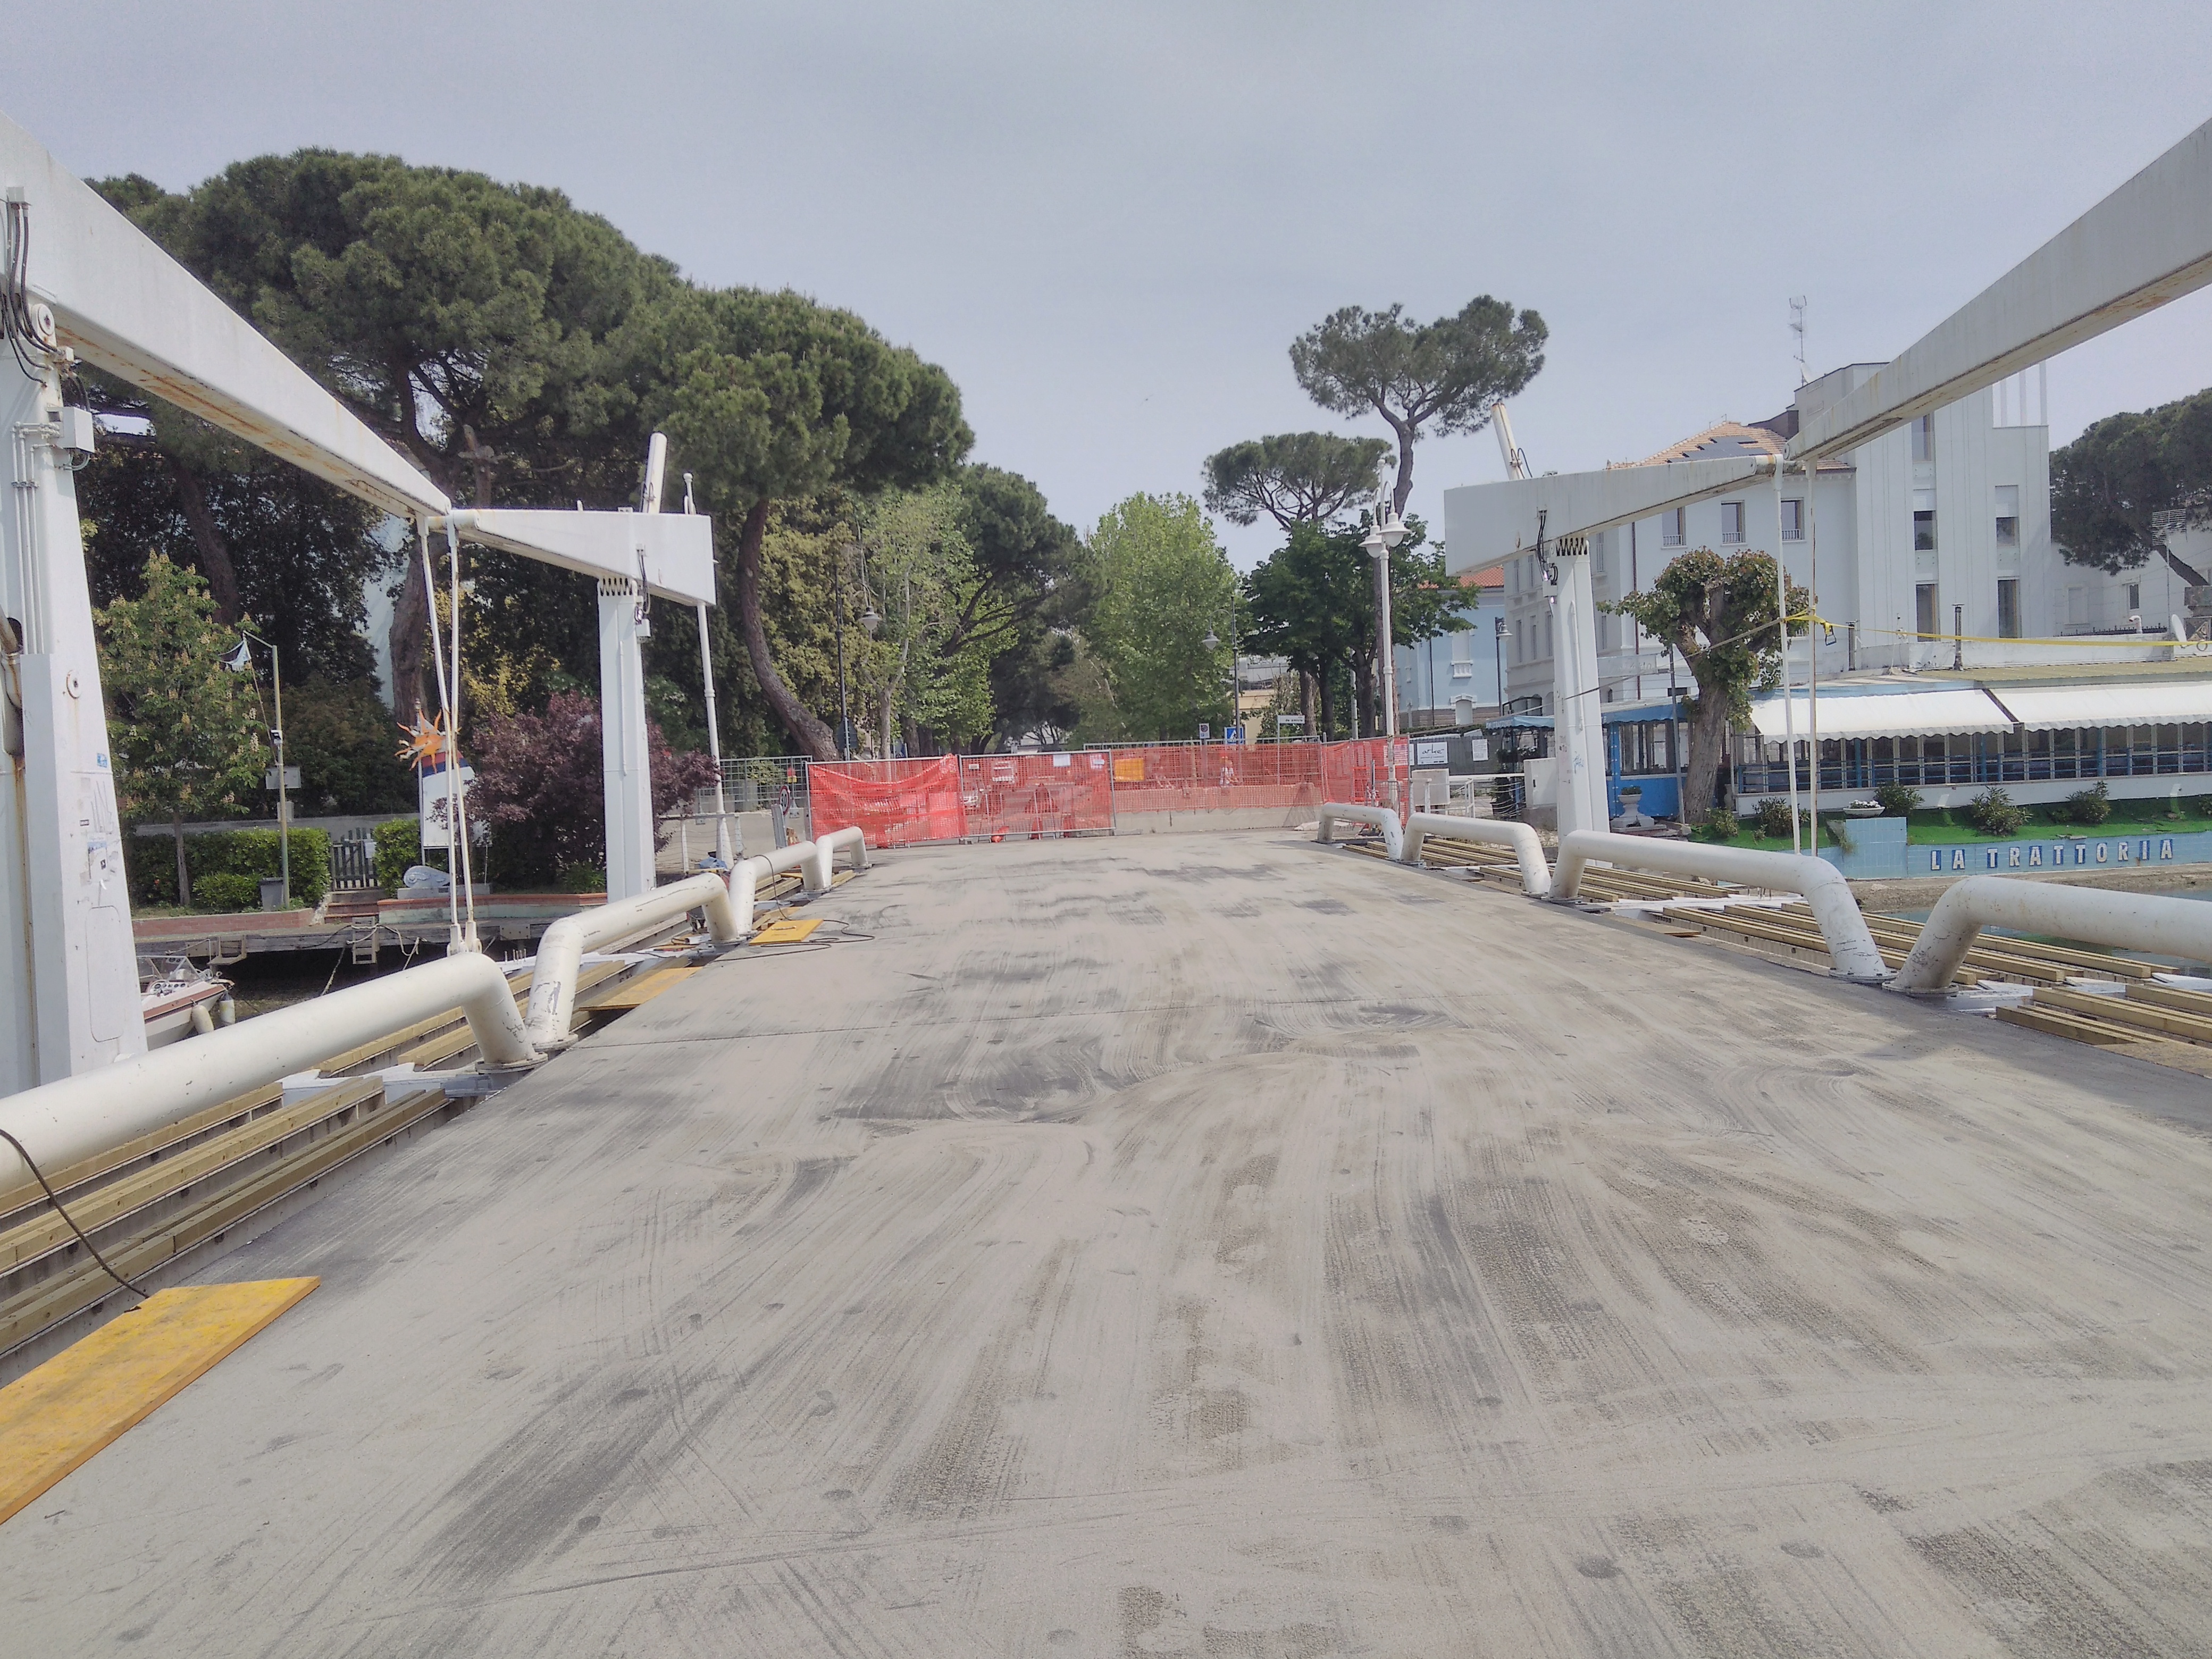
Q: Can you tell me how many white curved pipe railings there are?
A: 8